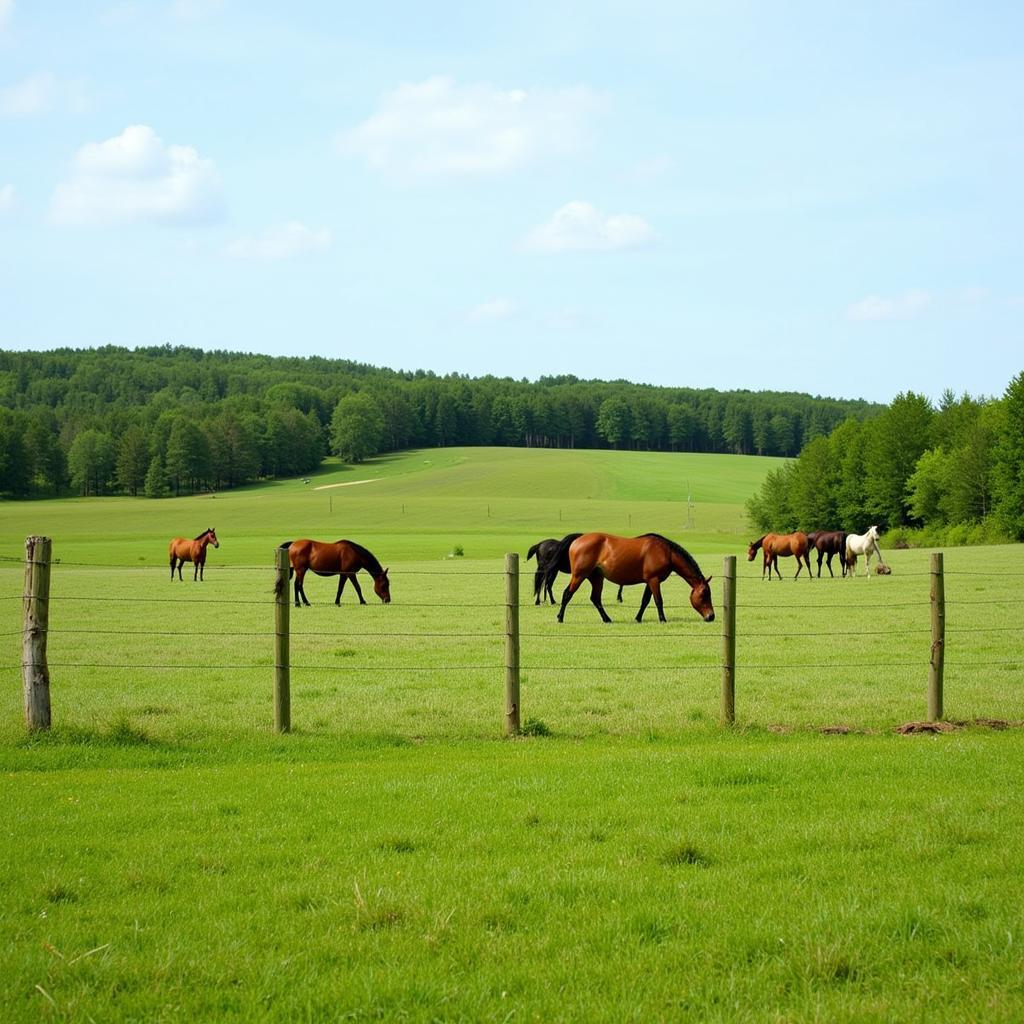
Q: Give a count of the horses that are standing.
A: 7